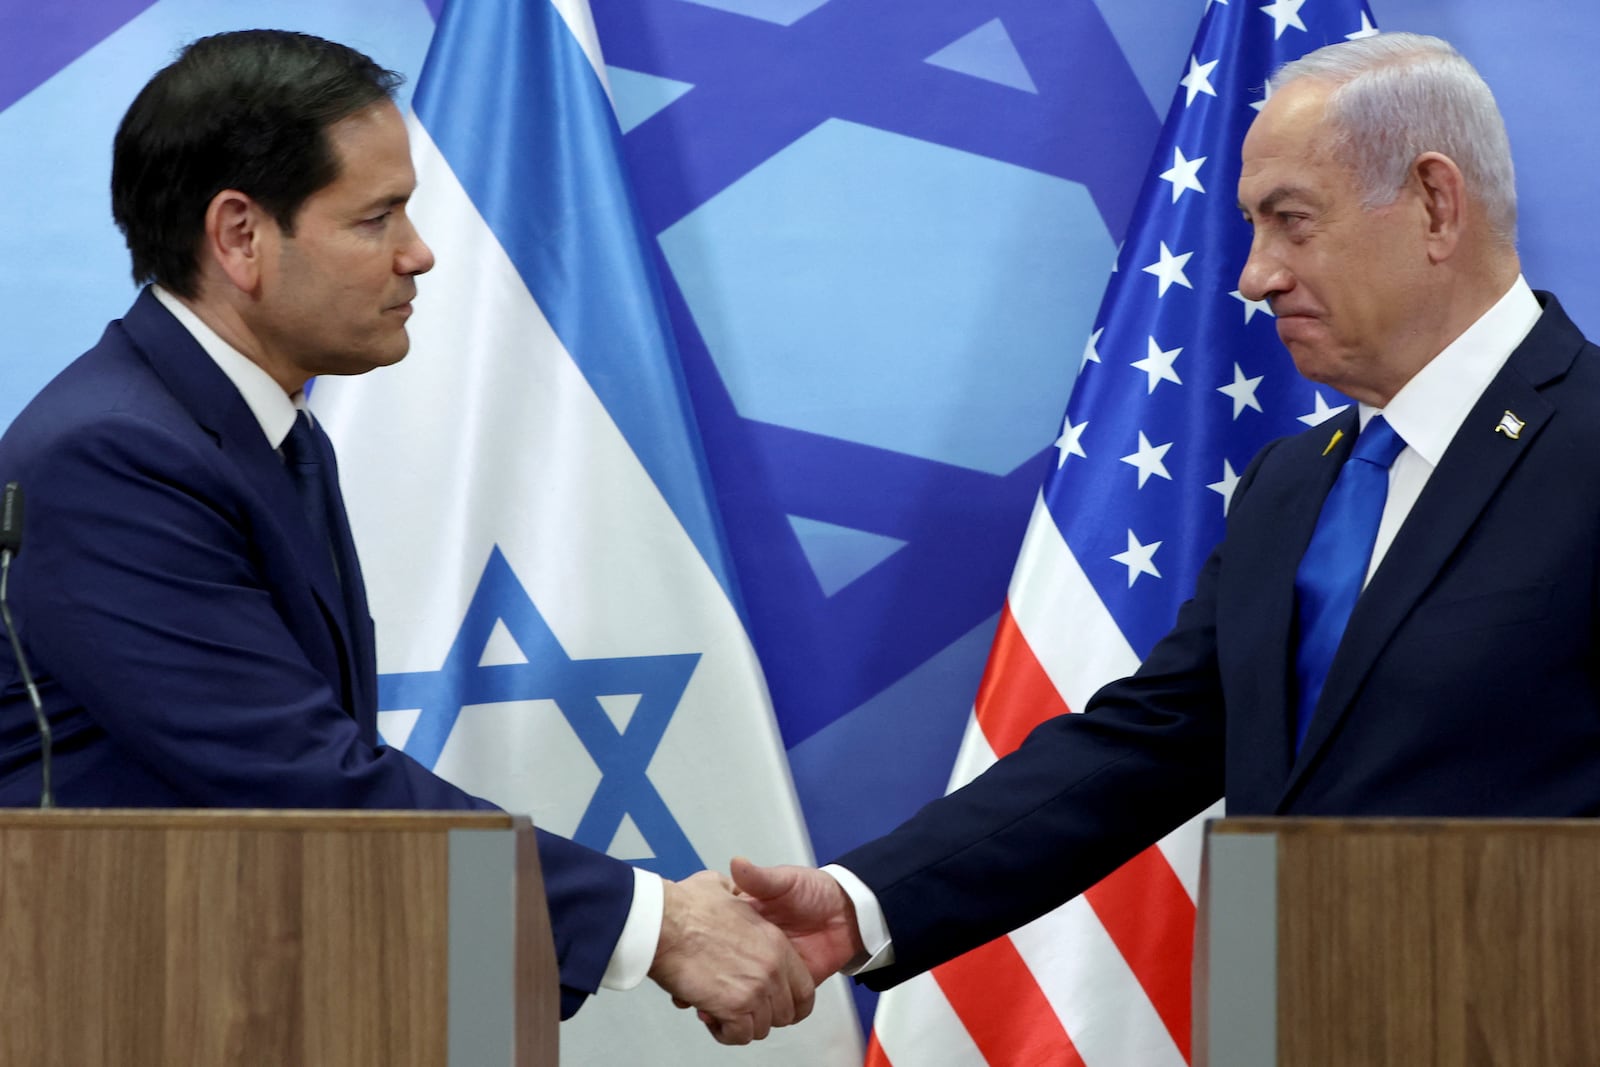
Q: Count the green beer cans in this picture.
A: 0